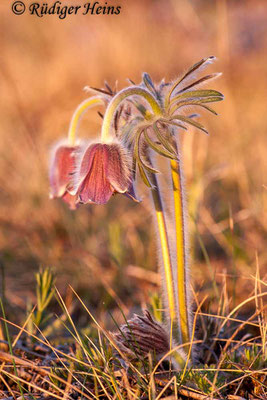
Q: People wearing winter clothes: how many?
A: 0